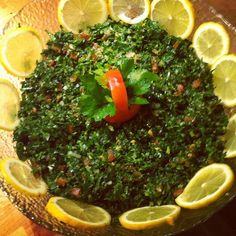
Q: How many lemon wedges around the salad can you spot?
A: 12